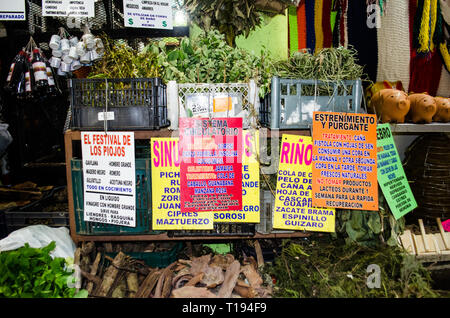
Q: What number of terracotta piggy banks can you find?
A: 3